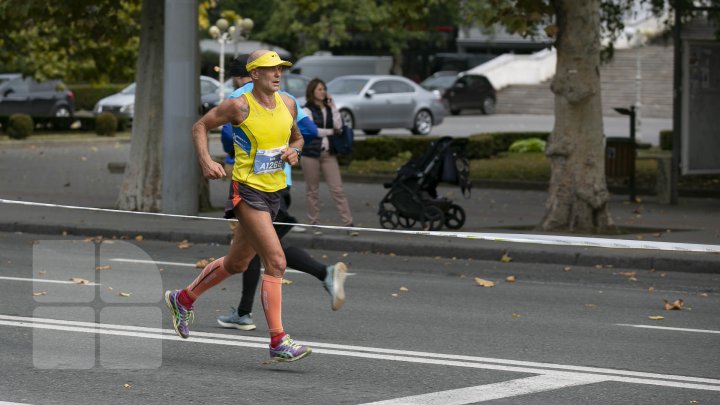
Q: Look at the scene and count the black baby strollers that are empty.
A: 1